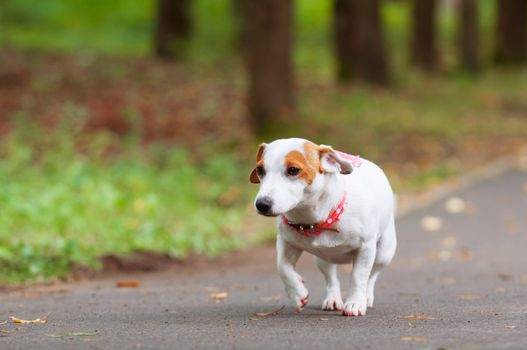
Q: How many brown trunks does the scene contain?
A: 6